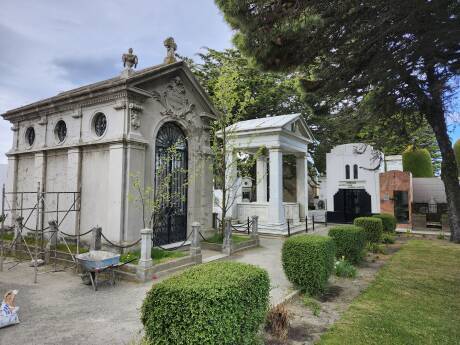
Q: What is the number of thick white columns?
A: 4